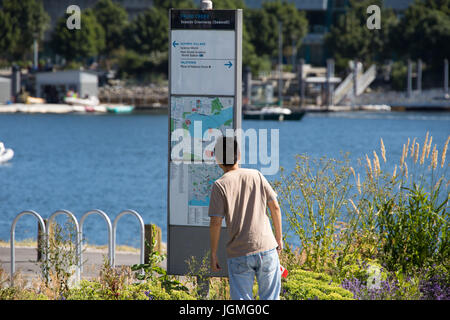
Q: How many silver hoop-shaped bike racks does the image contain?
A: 4